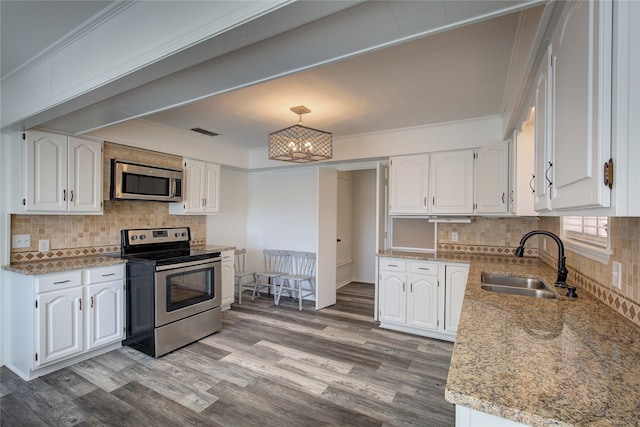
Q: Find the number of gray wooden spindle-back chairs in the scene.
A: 3